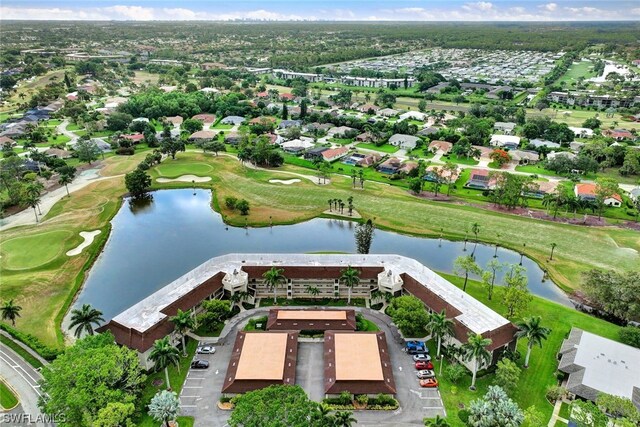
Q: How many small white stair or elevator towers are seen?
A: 2